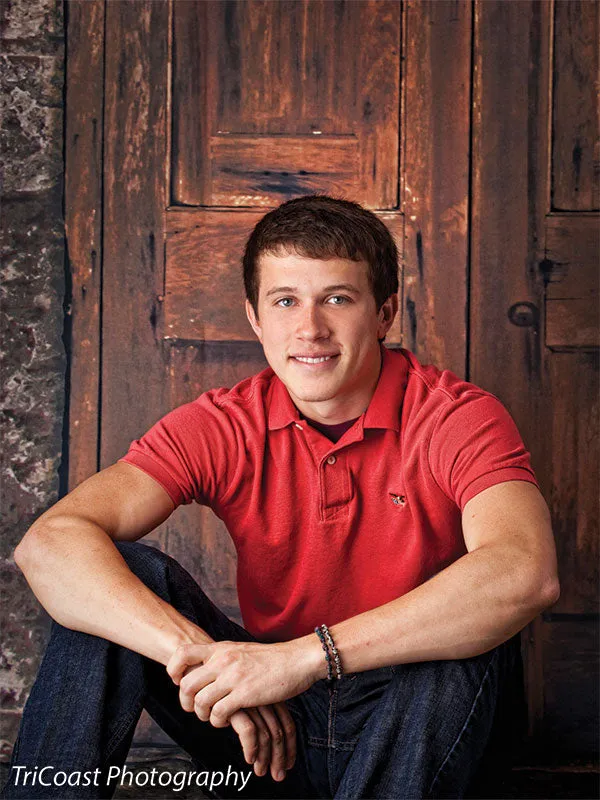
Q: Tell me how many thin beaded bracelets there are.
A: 2